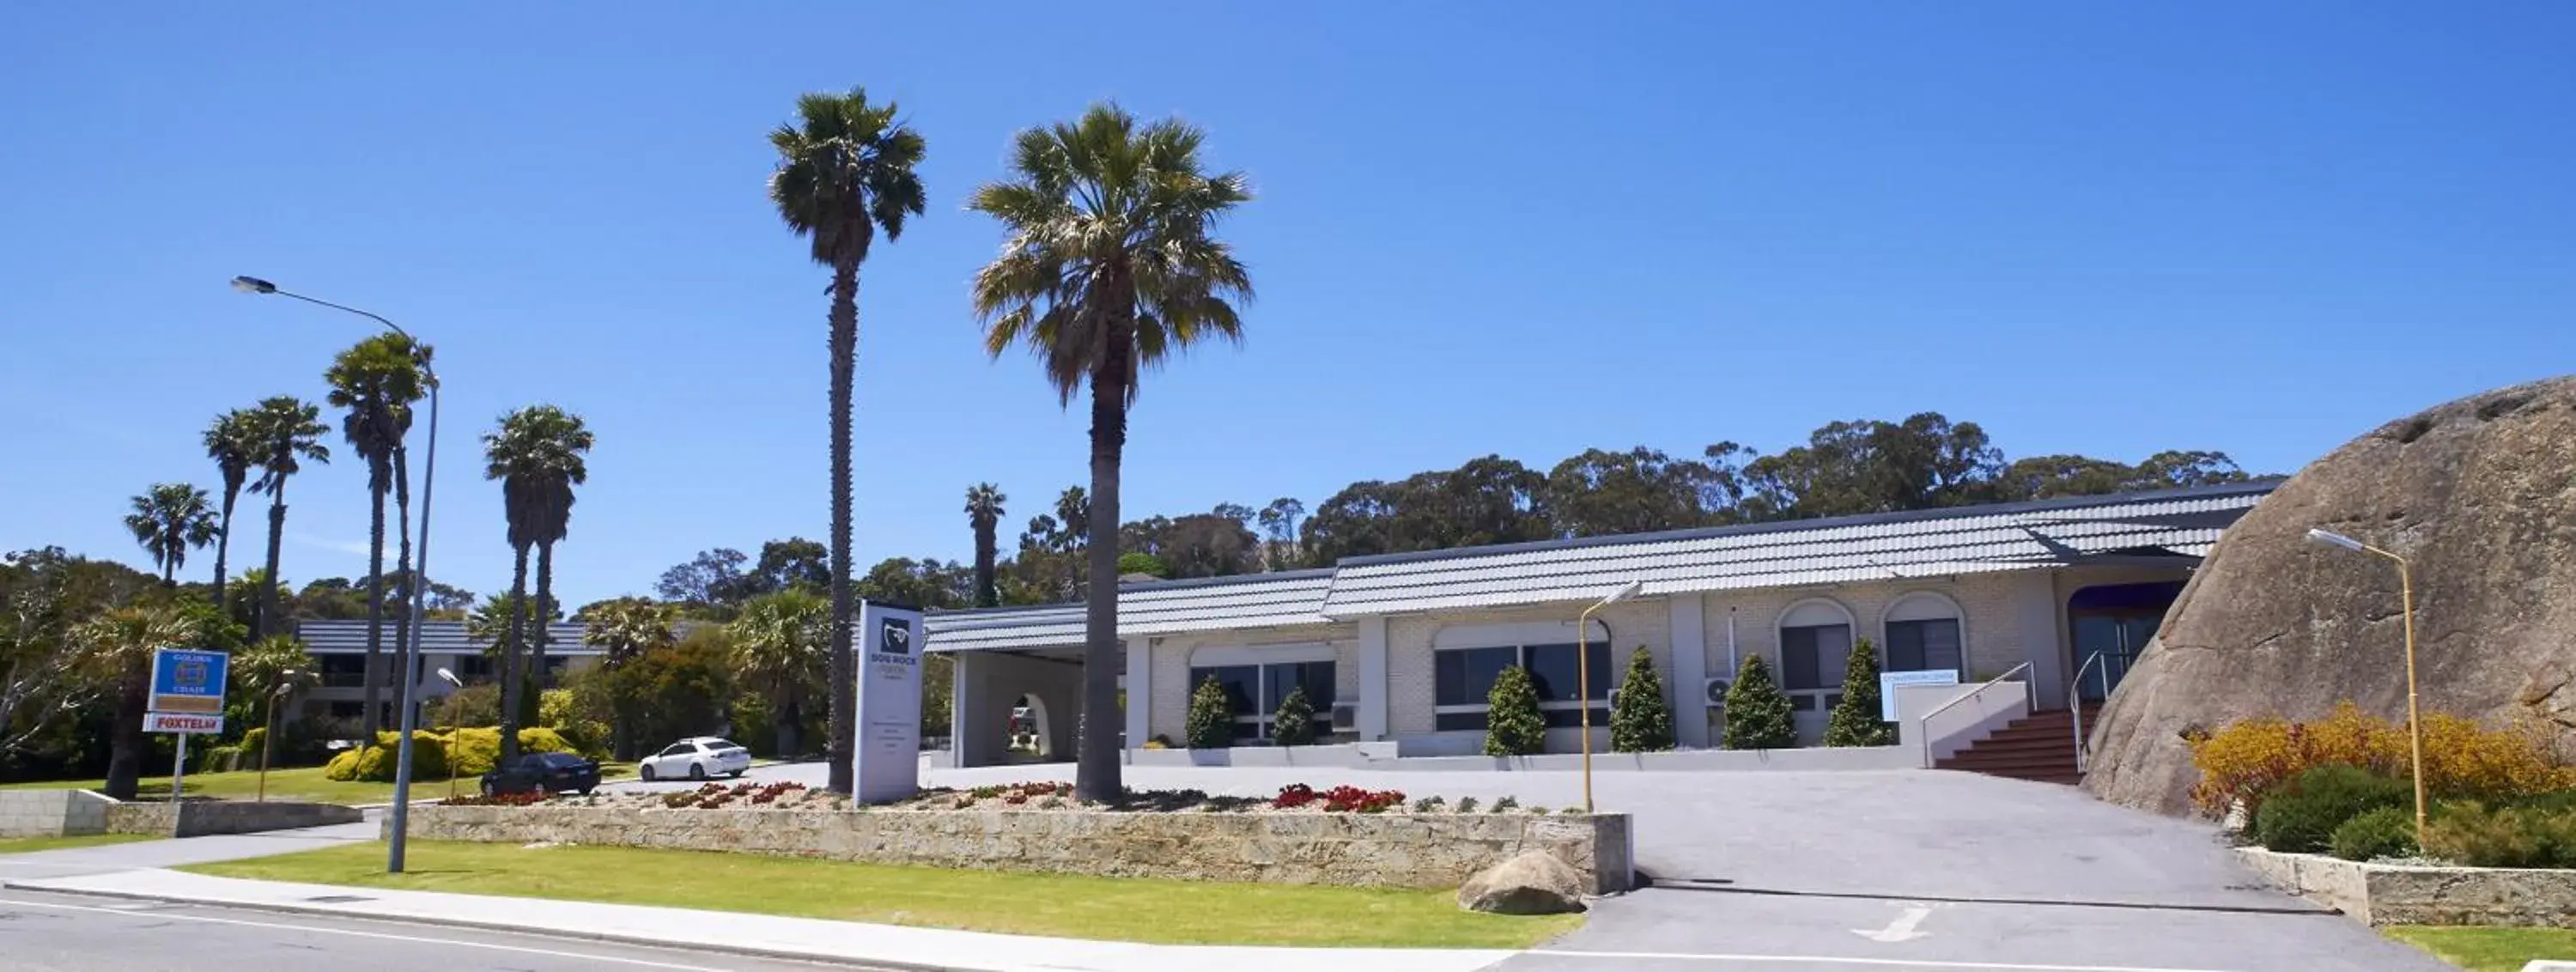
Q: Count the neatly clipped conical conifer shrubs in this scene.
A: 6